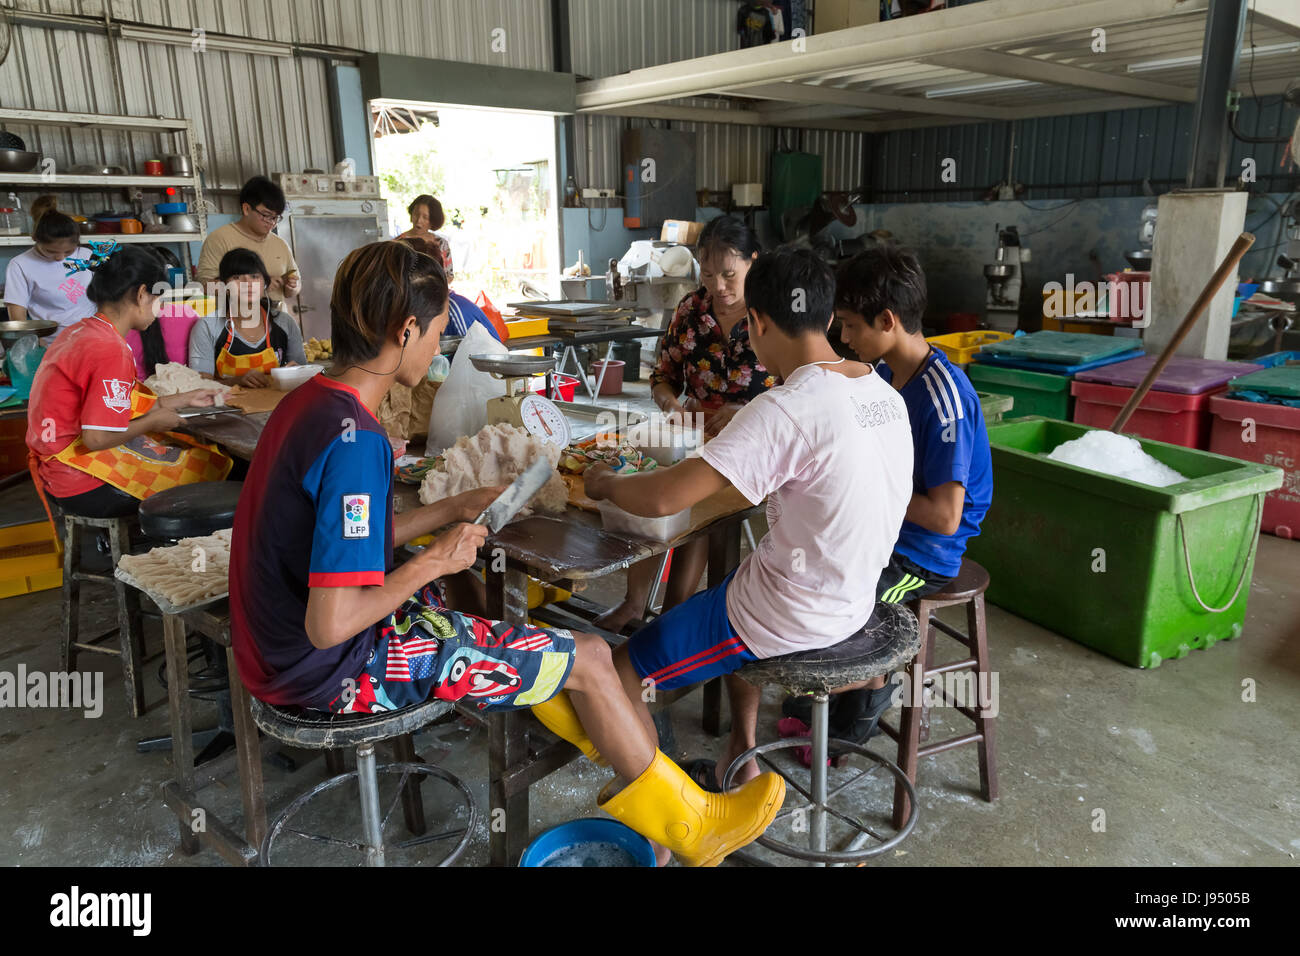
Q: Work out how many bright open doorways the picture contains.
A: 1